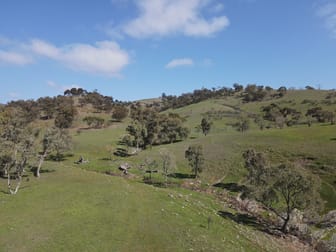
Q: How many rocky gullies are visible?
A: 1